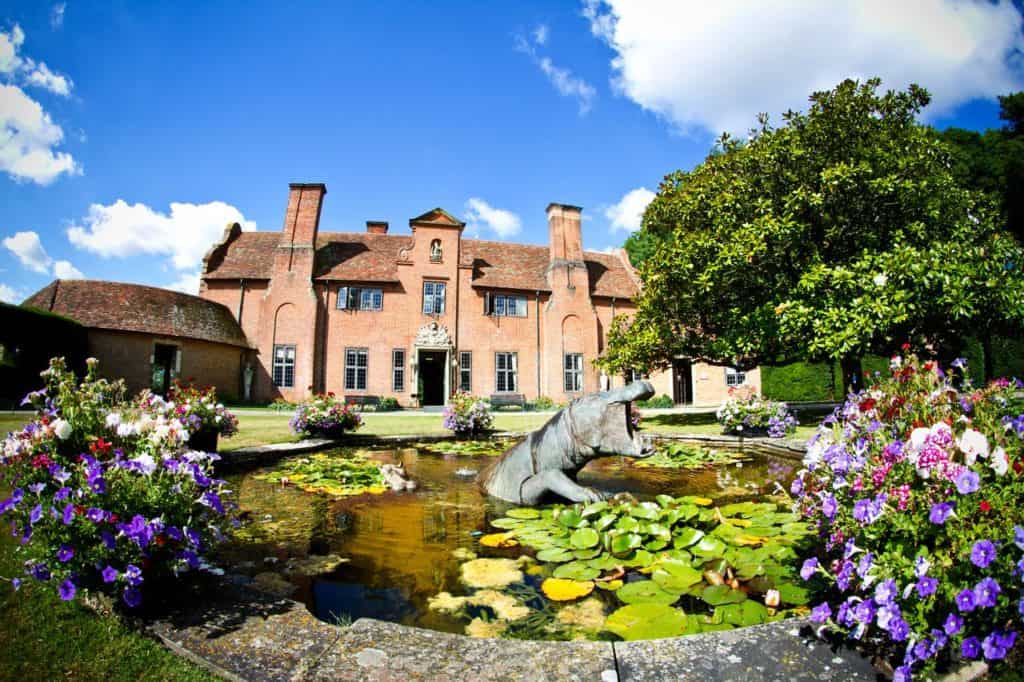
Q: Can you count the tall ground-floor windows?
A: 6